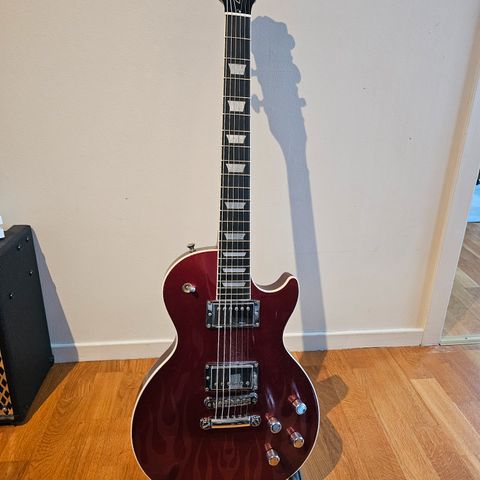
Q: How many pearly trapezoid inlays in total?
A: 9